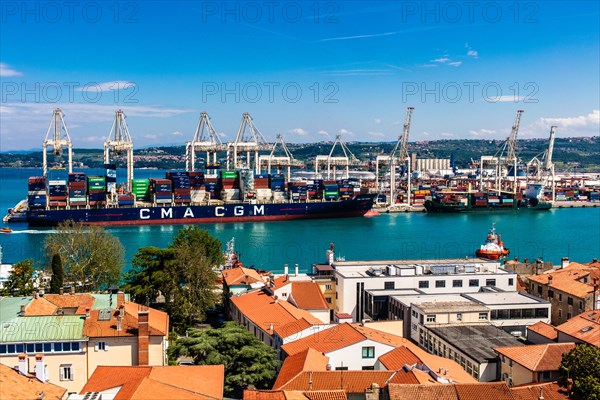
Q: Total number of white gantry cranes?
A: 9